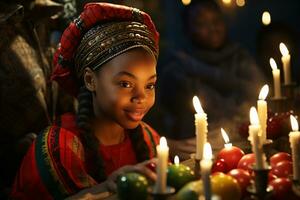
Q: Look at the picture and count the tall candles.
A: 8